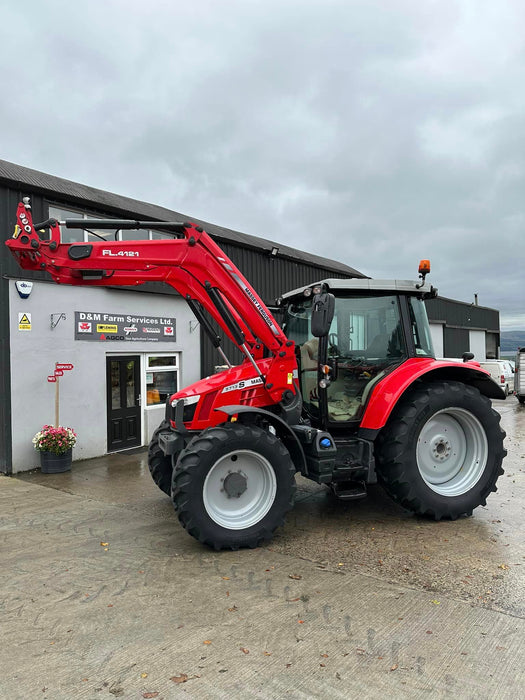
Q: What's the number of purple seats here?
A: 0